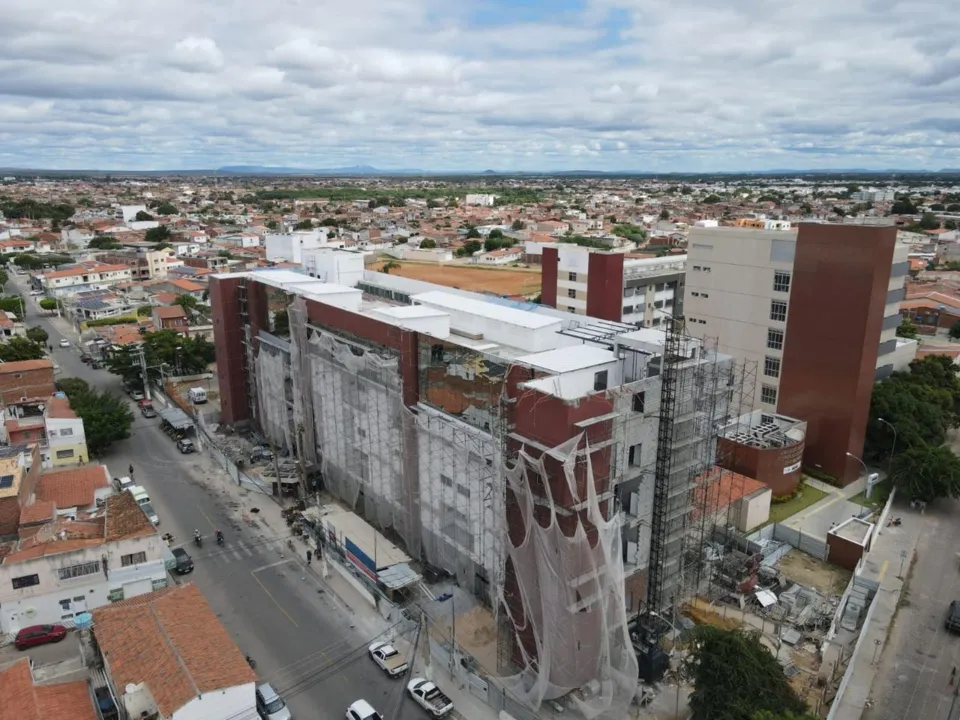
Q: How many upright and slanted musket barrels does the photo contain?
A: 0